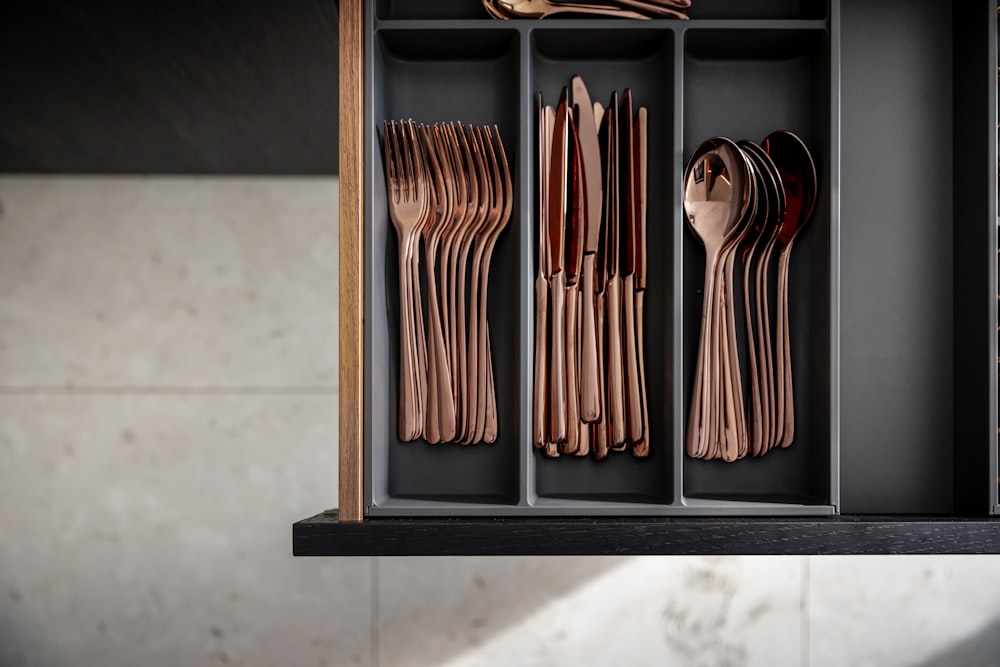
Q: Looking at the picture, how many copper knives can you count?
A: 11